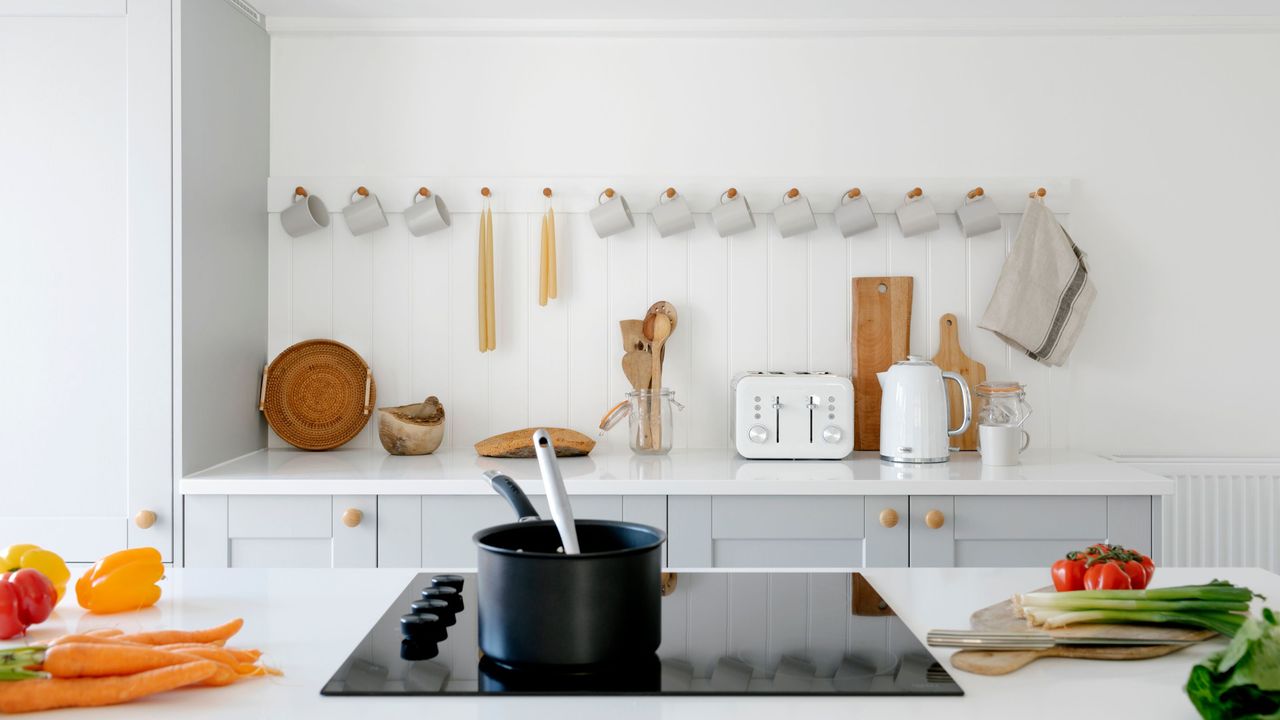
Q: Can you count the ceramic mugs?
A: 11